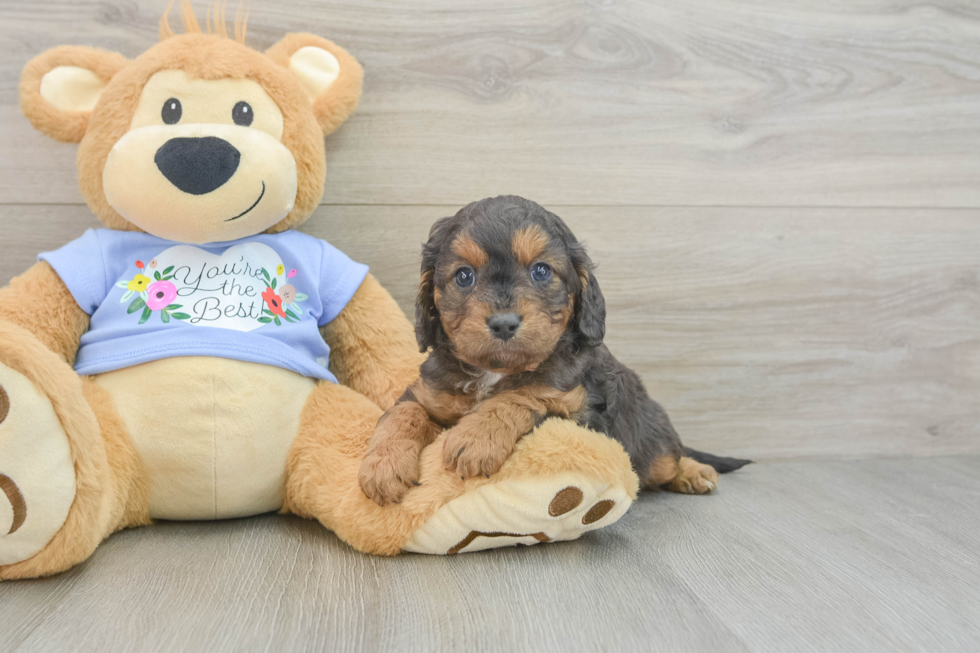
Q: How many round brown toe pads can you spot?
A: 3